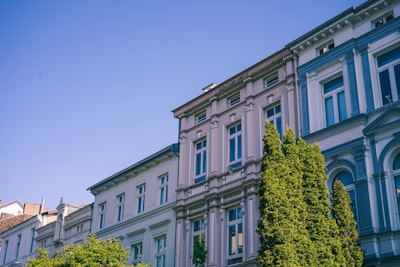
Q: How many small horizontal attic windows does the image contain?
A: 5